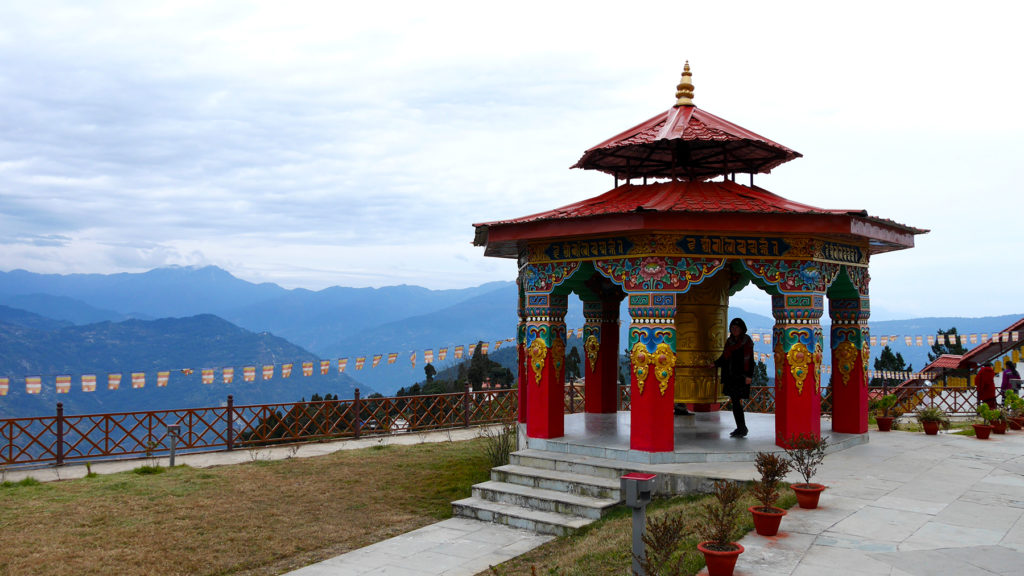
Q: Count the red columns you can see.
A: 6